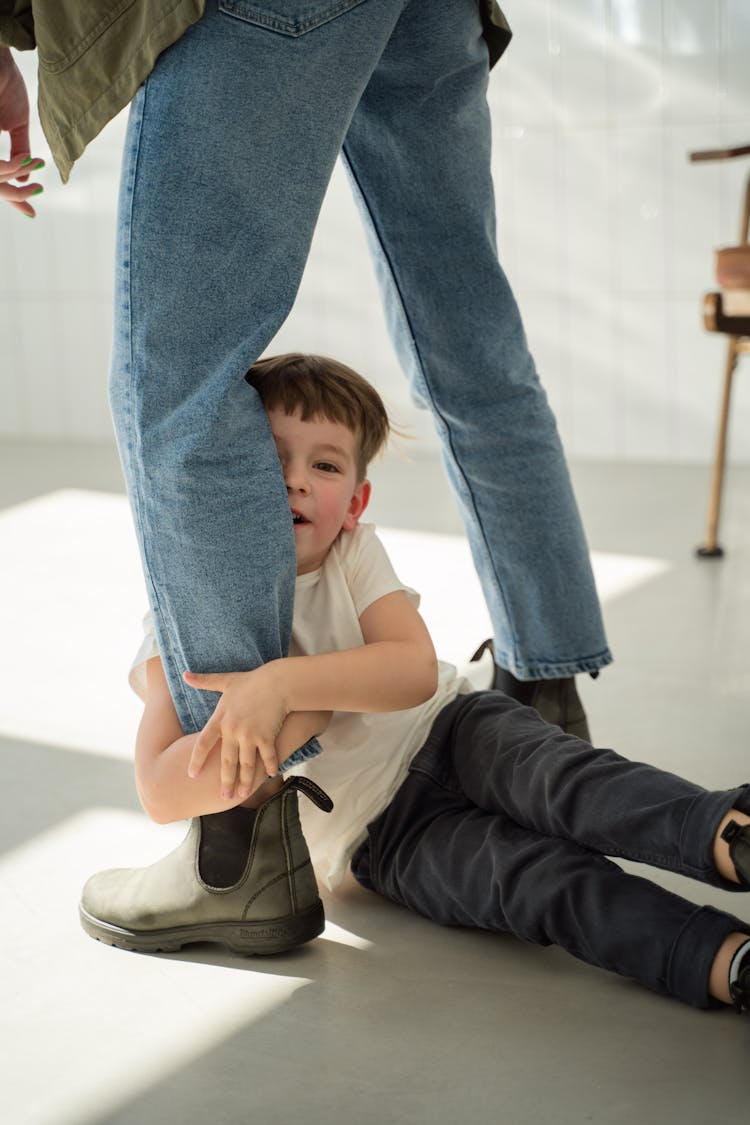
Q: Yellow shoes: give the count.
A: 0